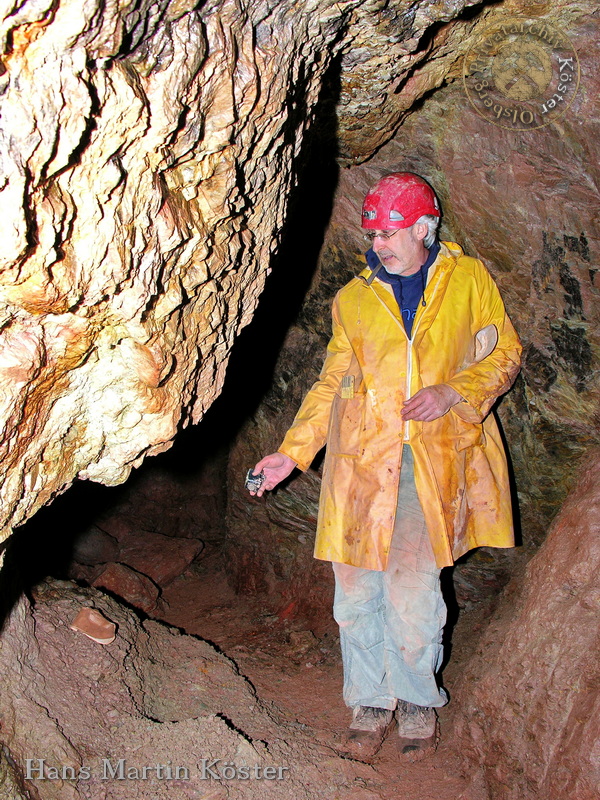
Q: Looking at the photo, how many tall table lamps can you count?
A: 0